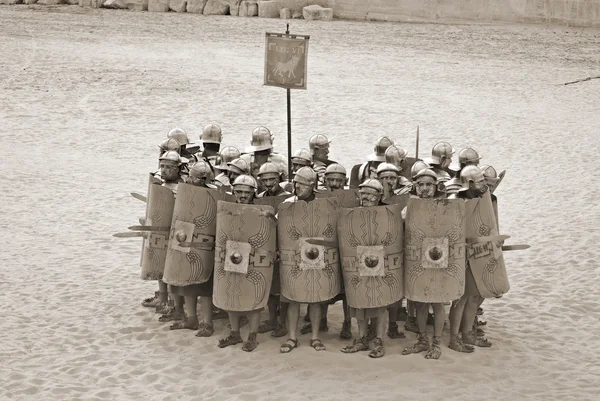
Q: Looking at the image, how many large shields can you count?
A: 7